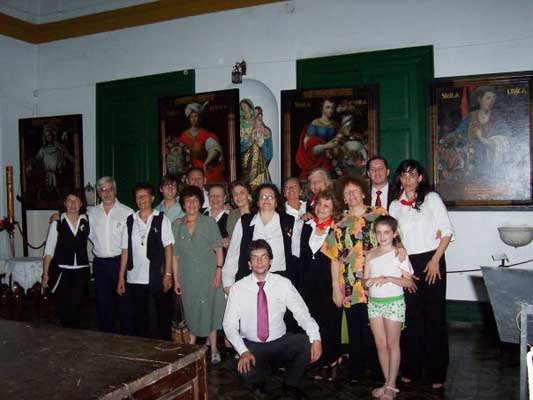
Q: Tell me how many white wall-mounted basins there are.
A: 1